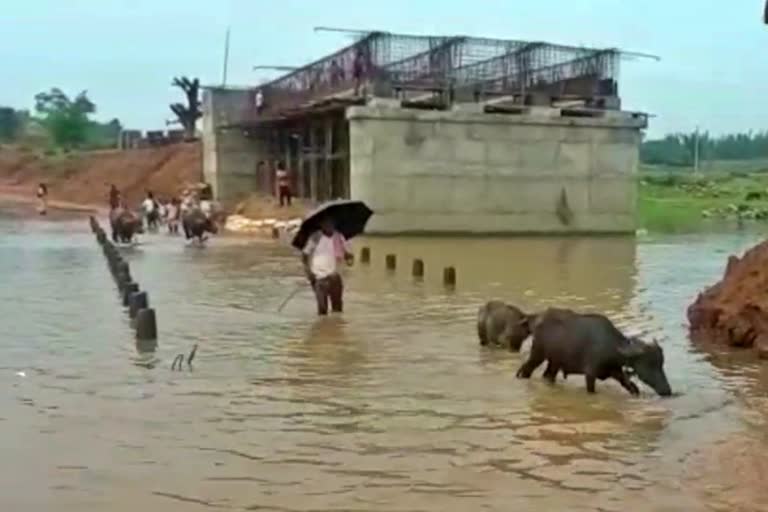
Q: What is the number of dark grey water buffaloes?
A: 4